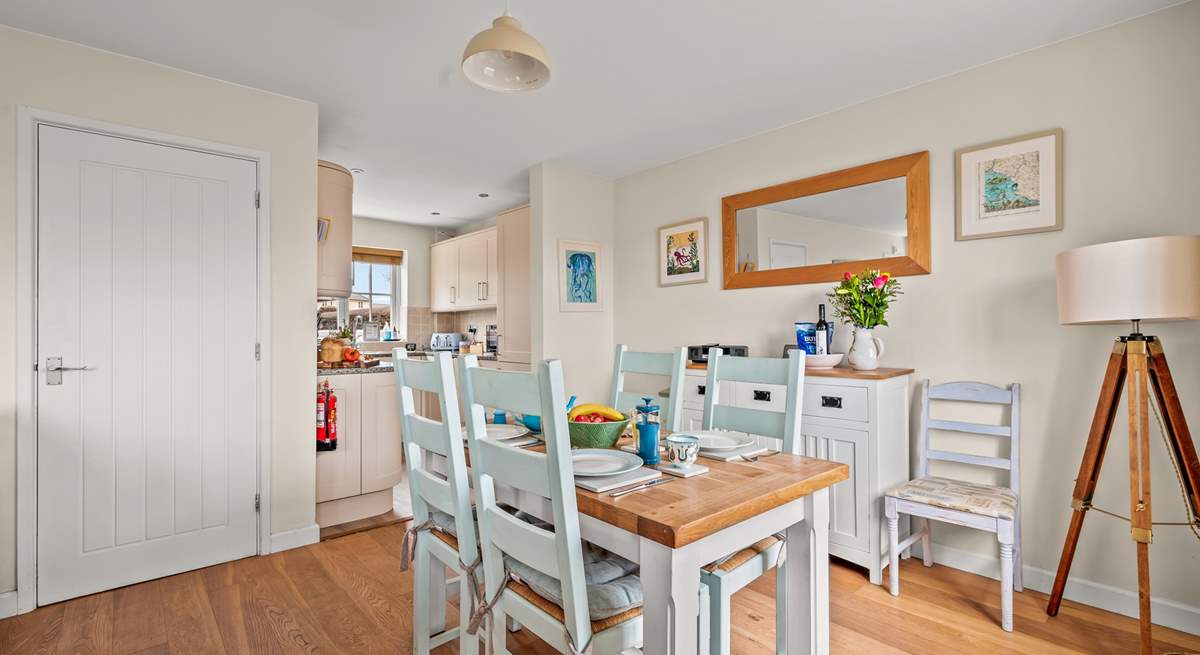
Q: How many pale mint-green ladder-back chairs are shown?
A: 4